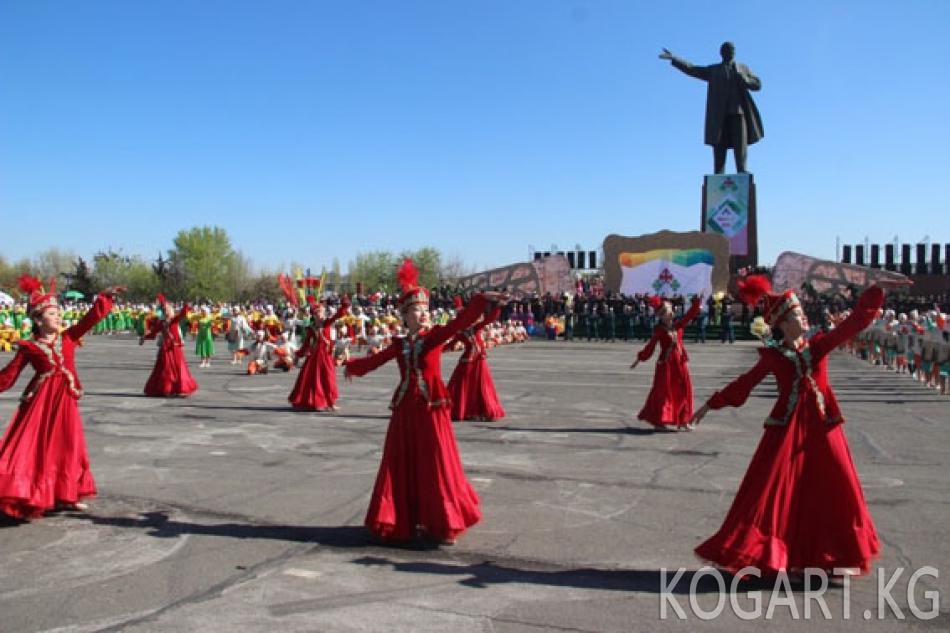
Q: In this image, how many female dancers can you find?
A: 7